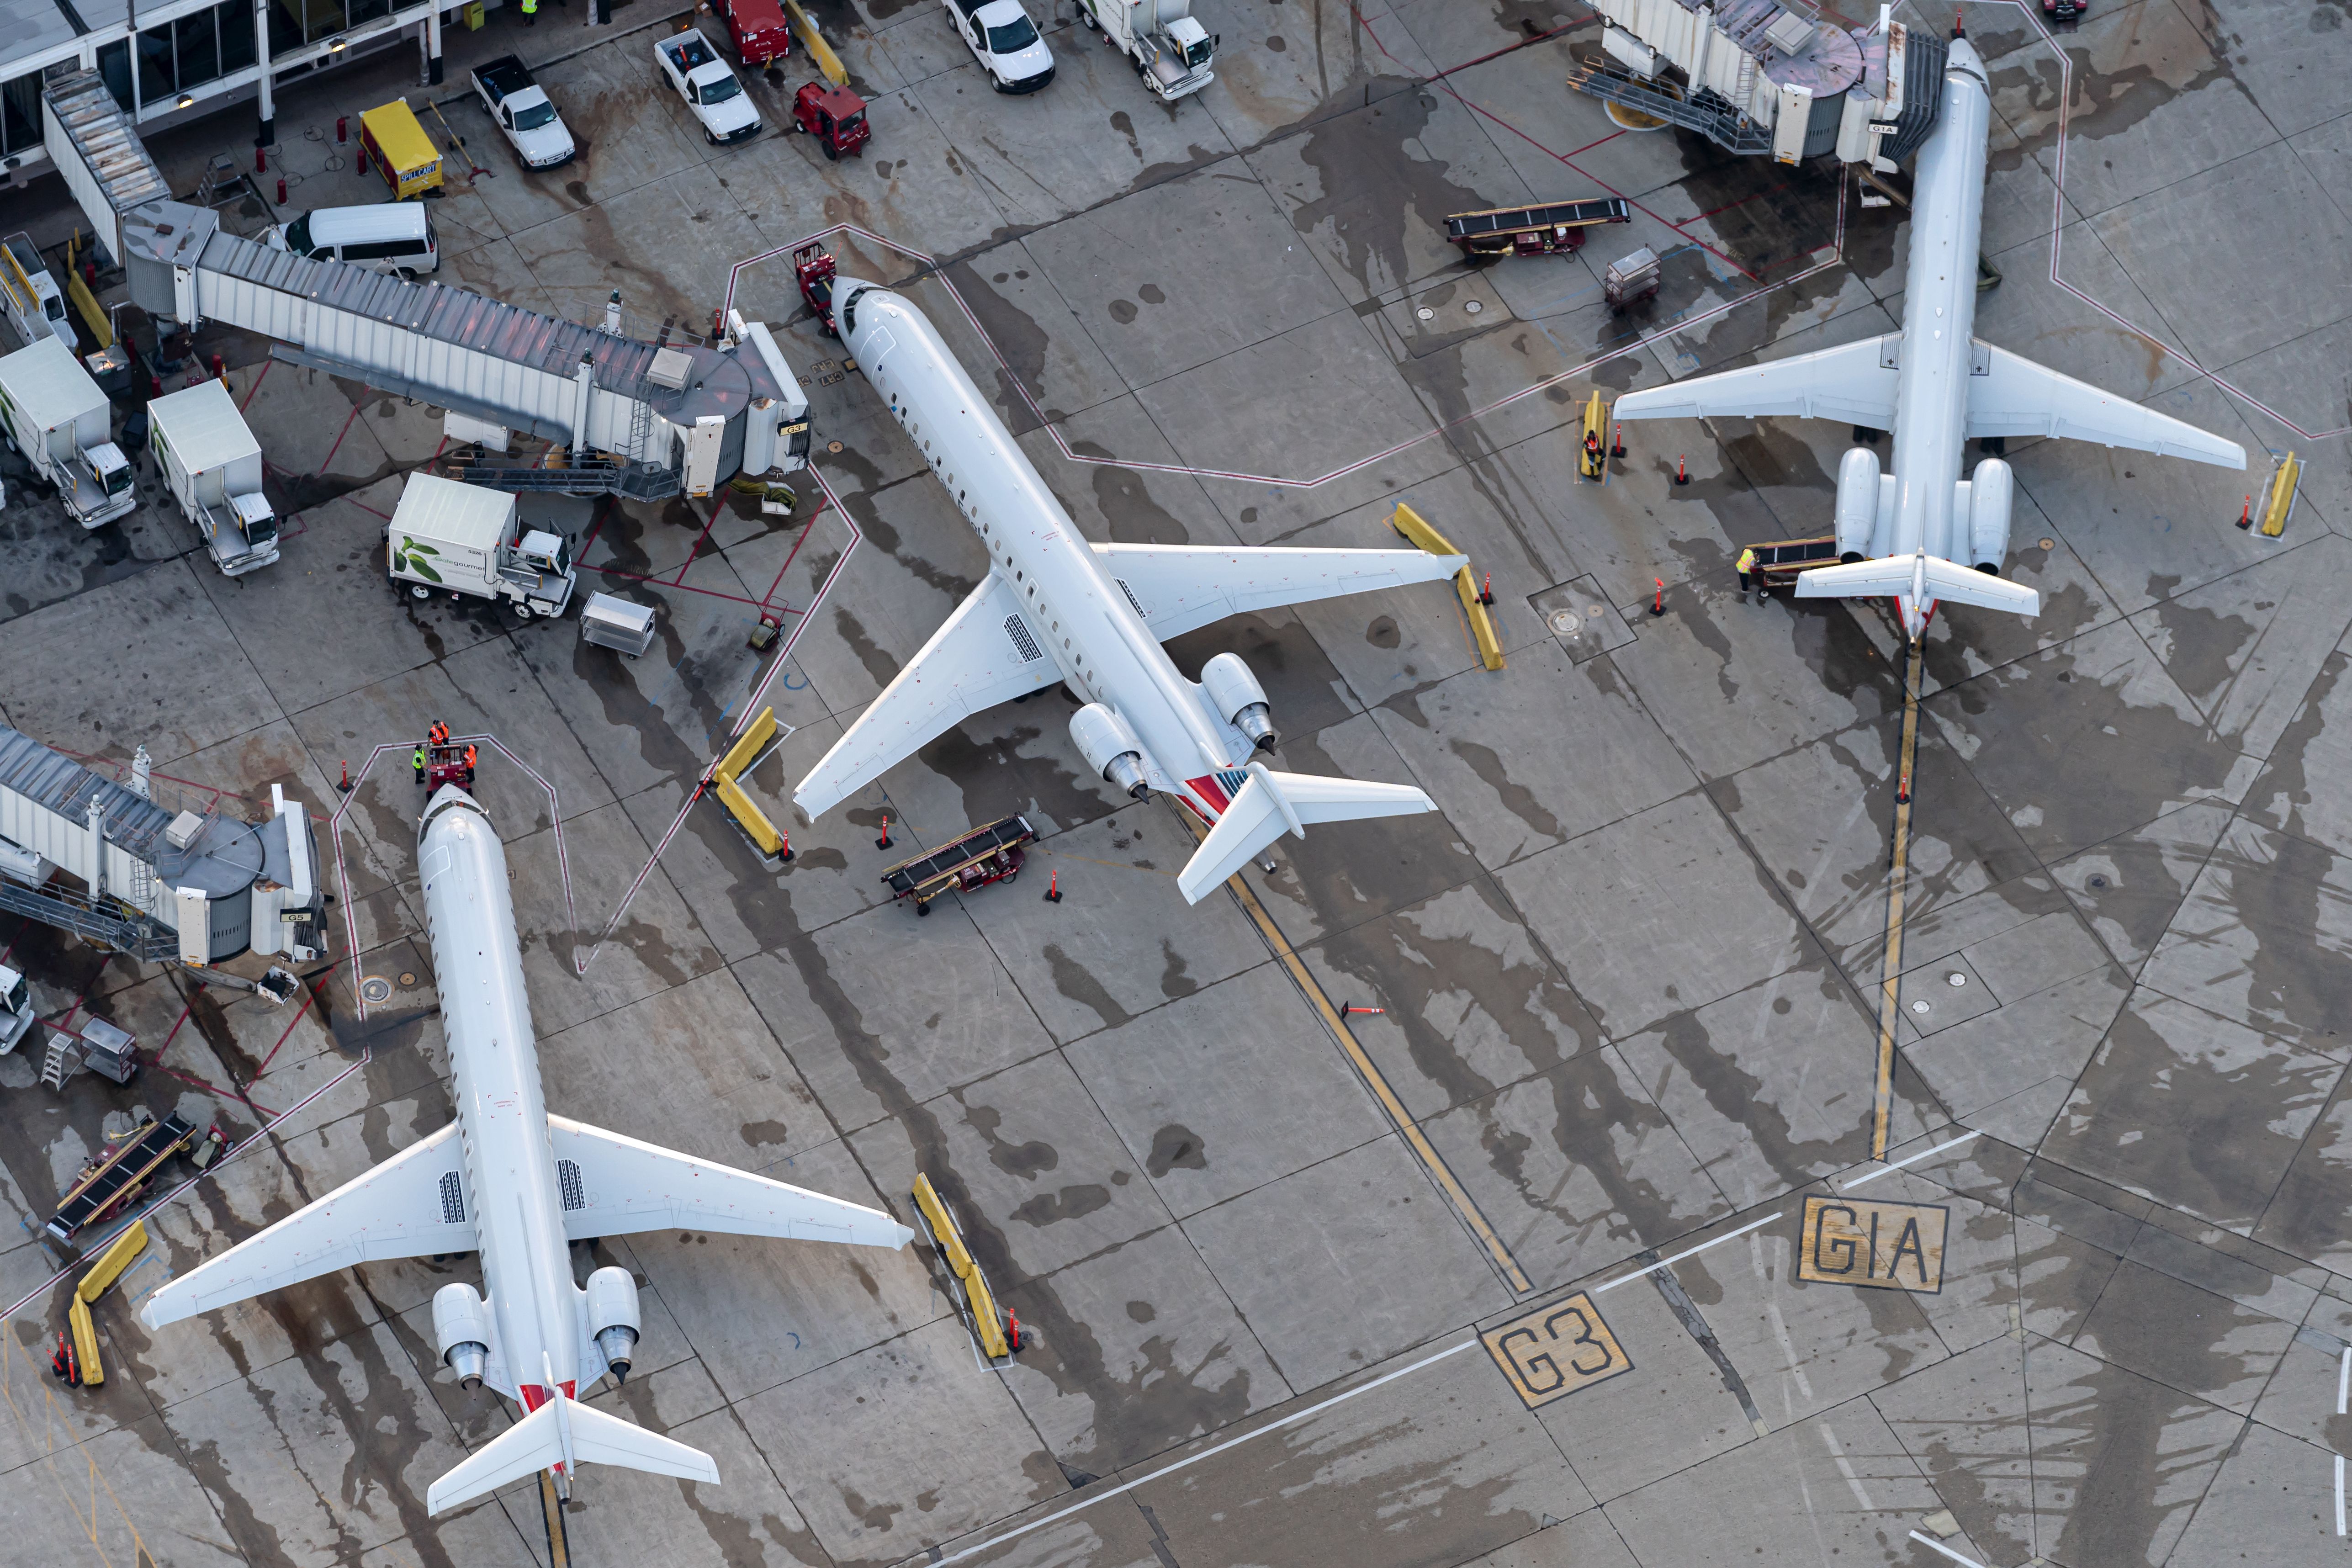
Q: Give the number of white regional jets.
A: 3